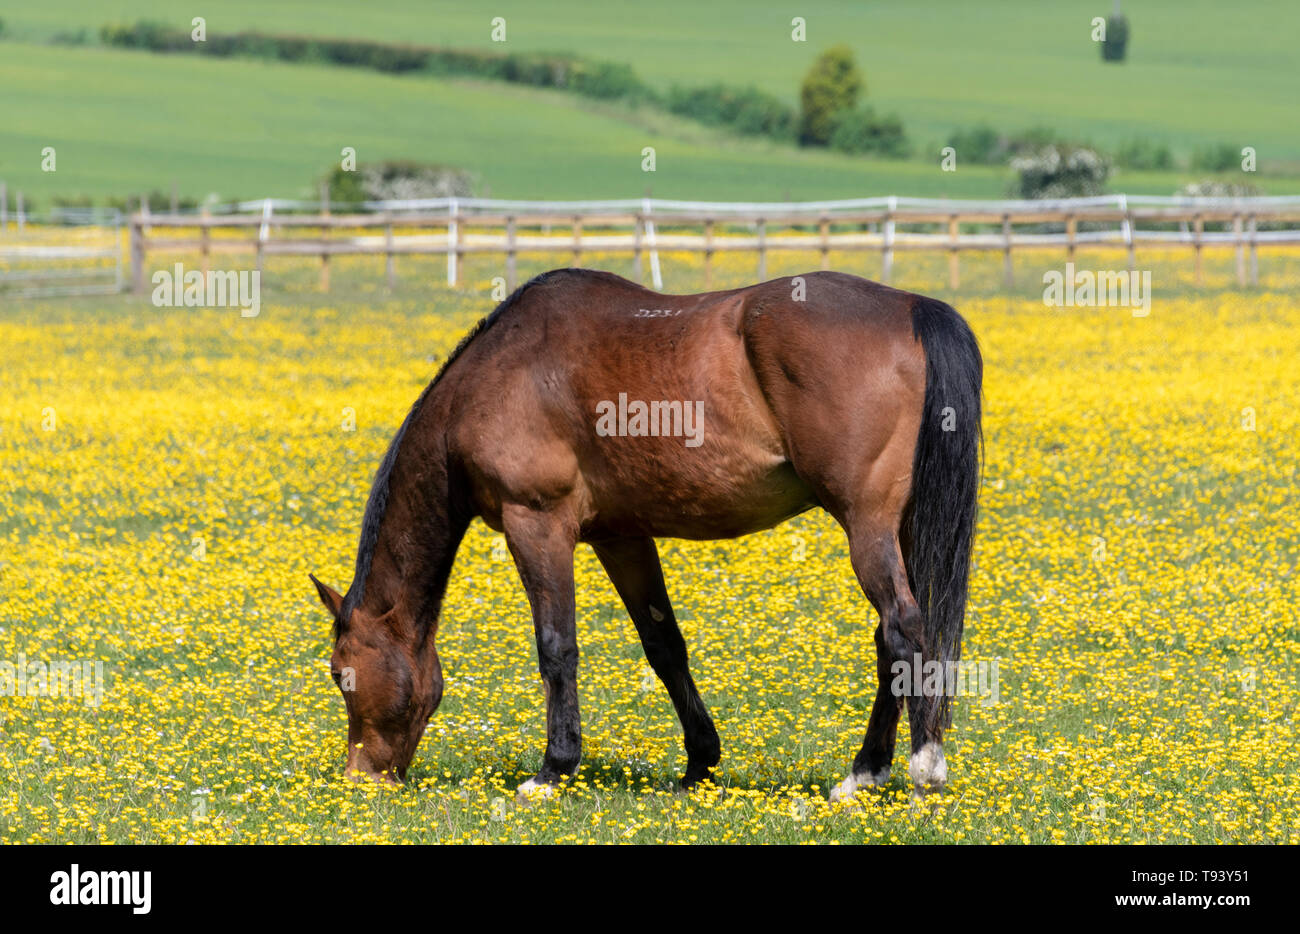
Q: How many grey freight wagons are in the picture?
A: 0